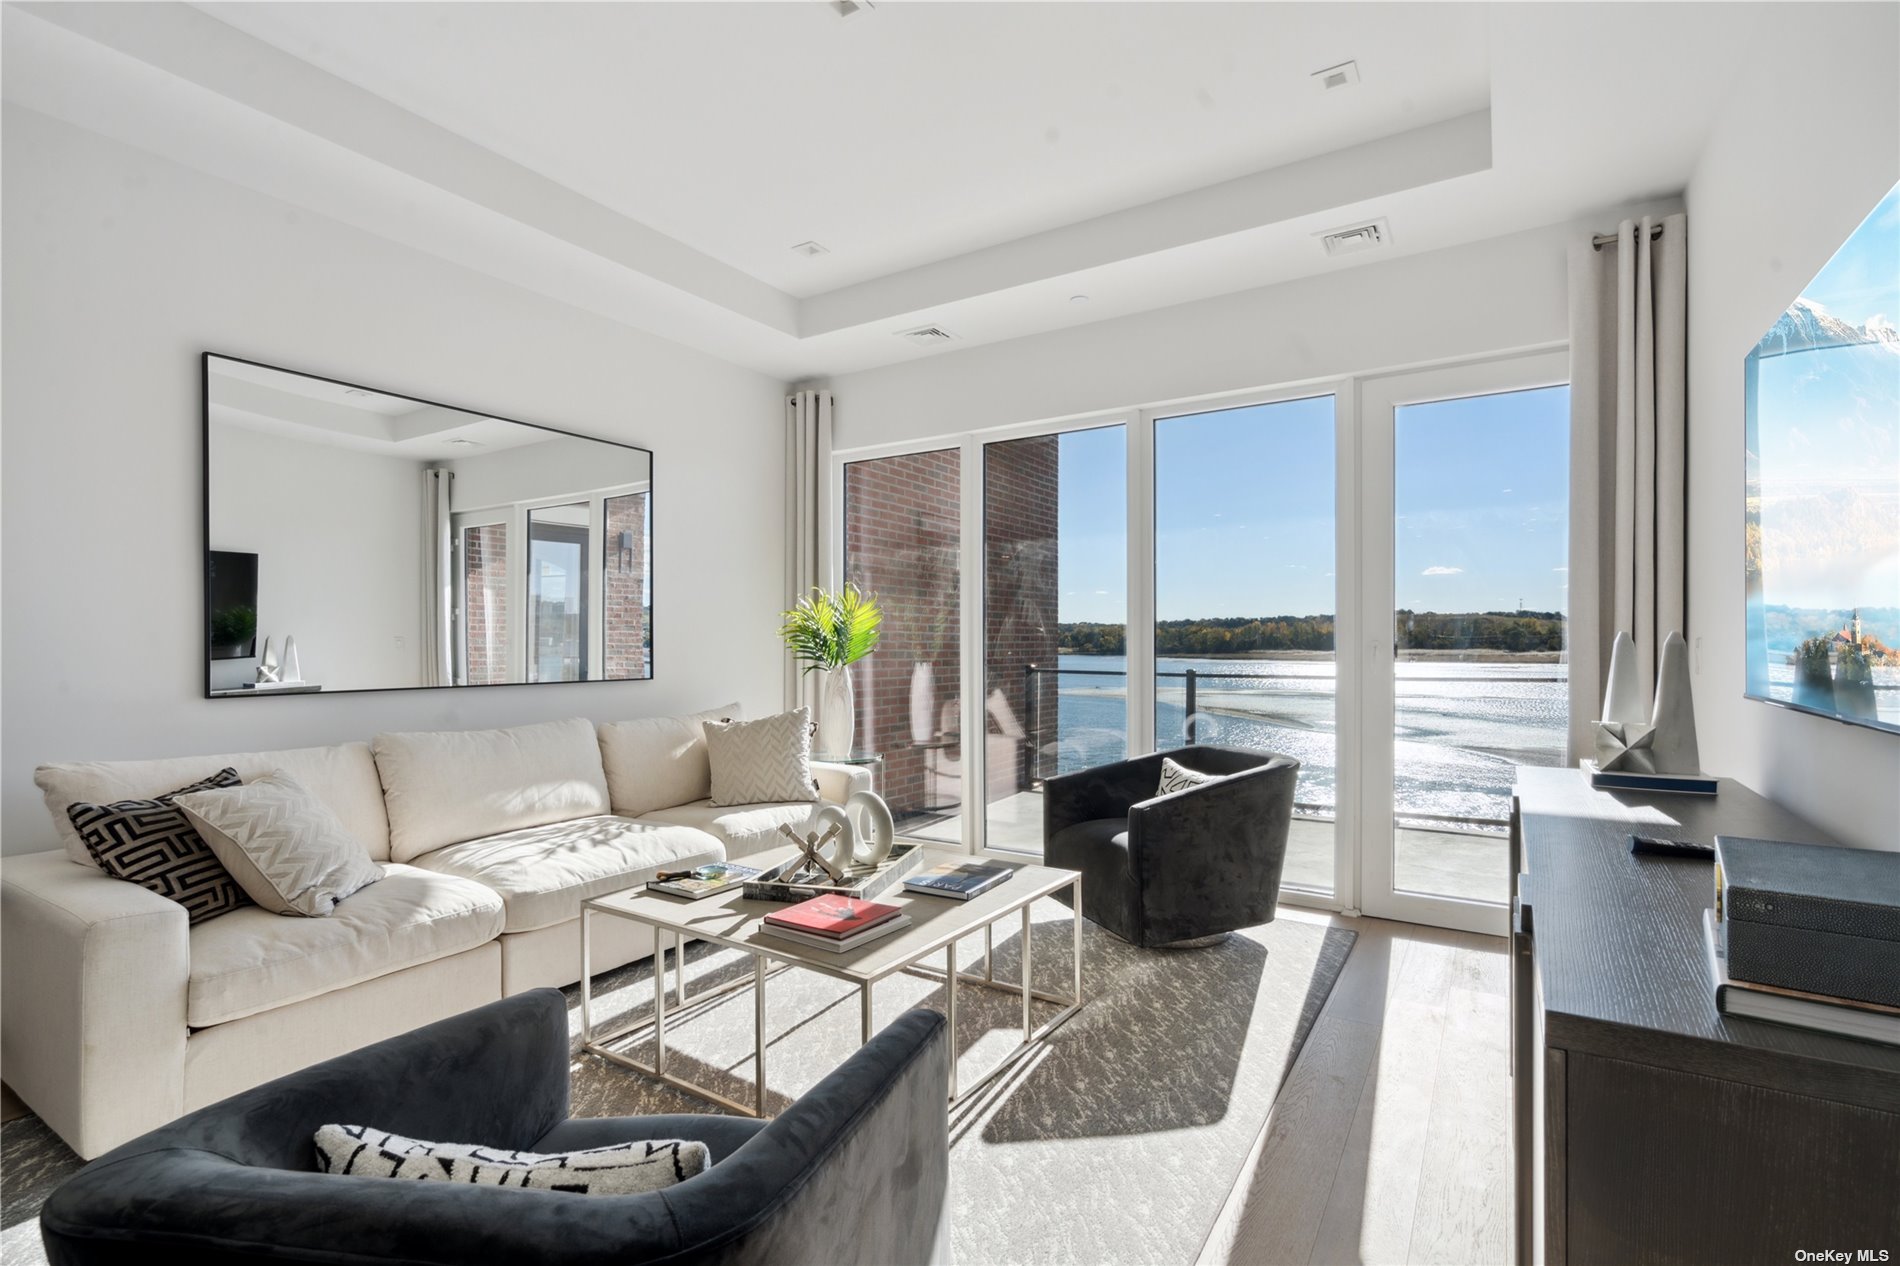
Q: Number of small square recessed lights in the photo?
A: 3